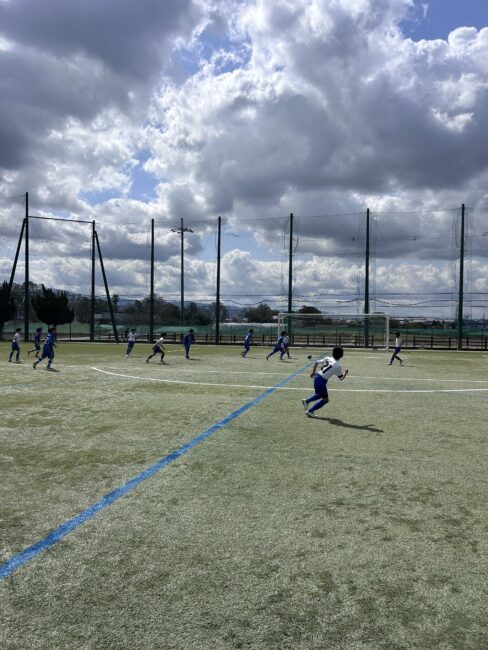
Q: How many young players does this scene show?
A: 11